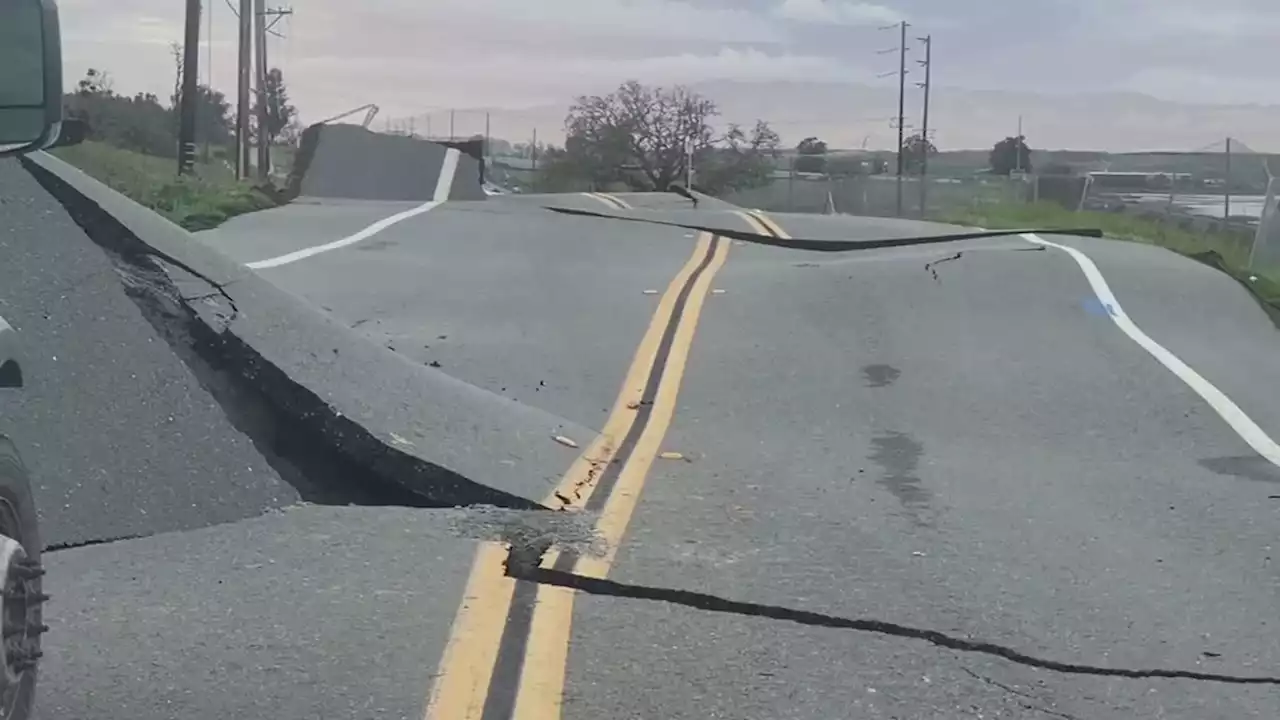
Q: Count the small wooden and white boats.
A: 0